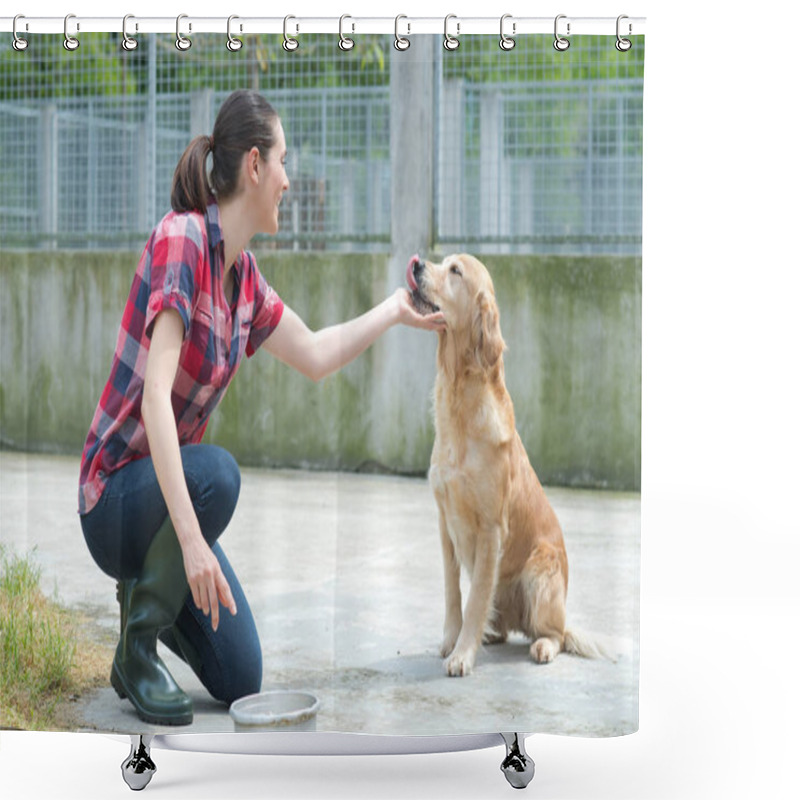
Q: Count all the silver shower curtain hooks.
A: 12